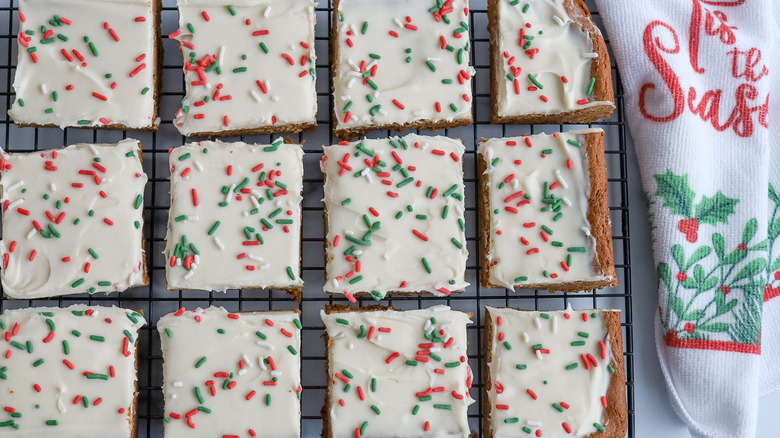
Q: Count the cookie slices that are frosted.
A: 12